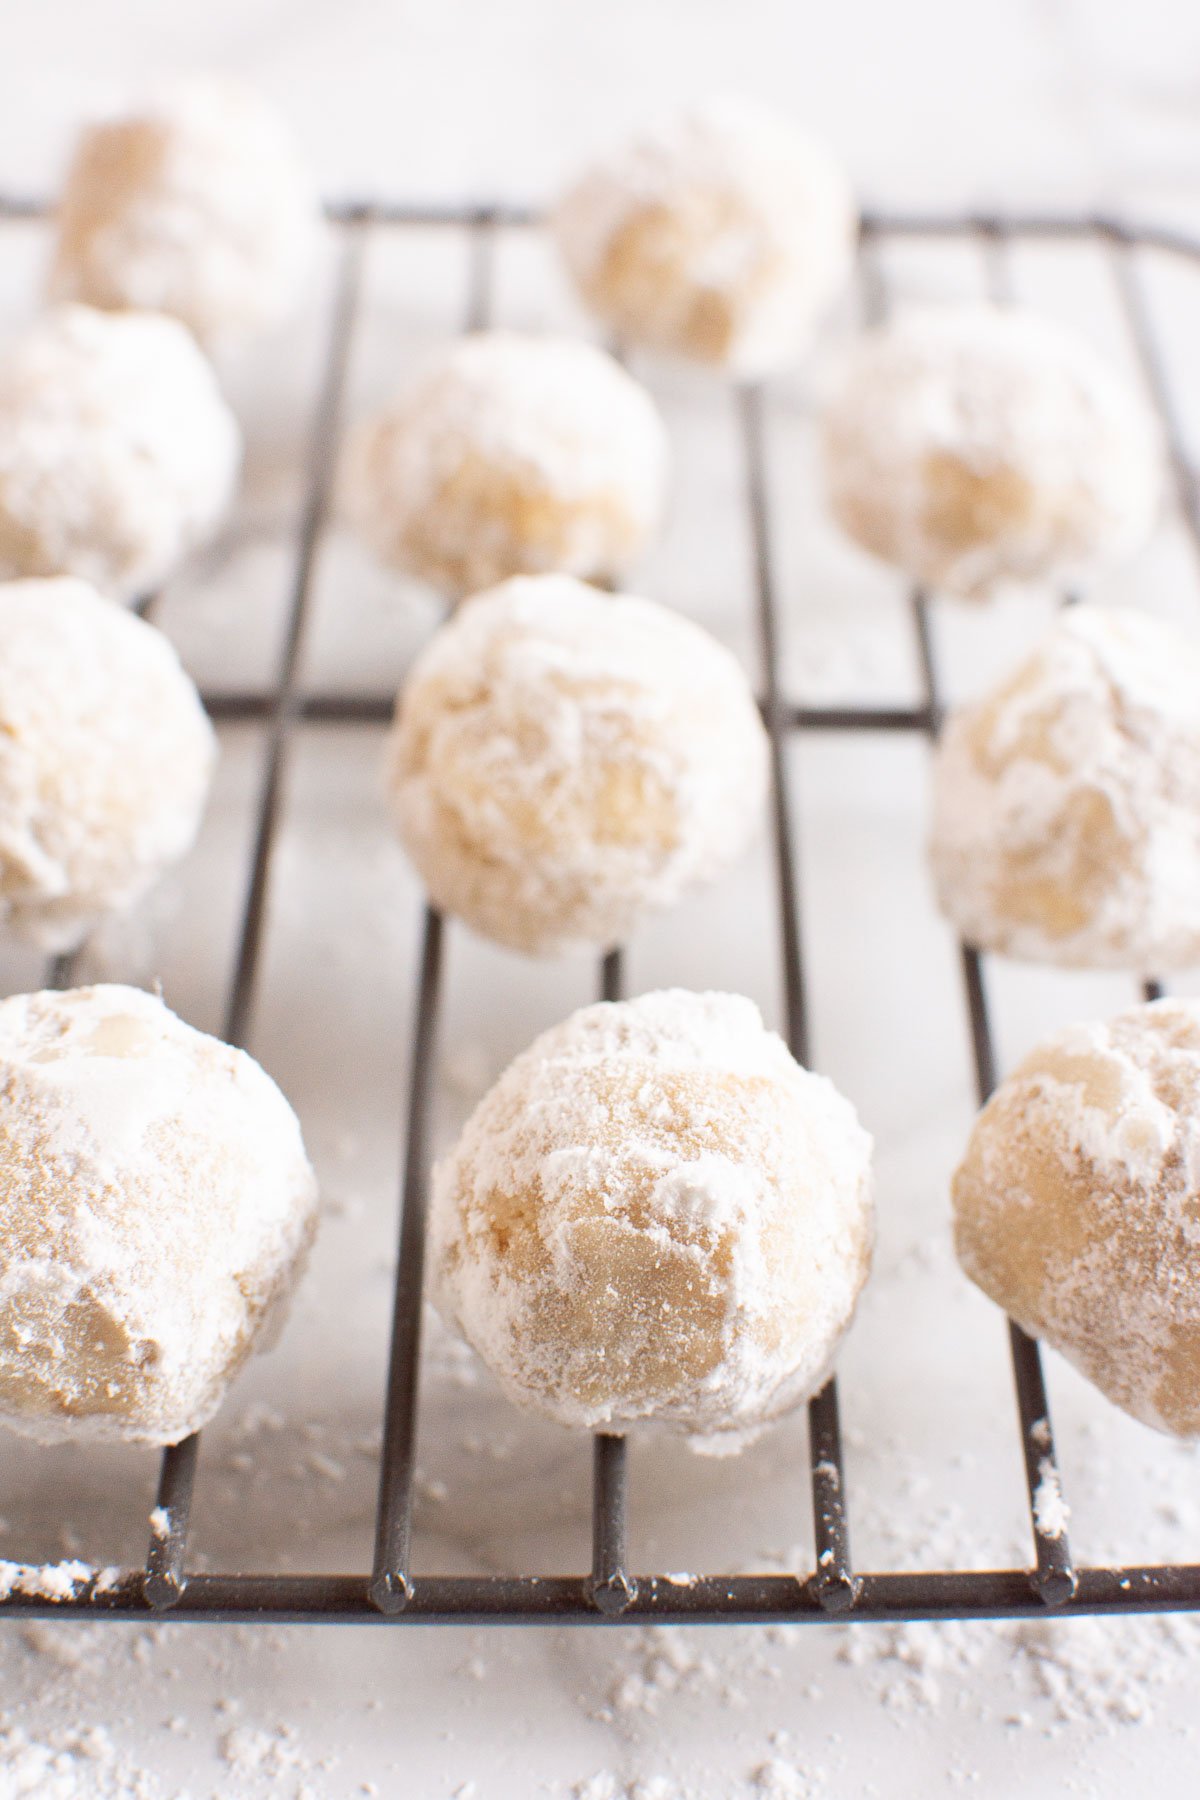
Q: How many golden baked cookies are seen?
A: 11